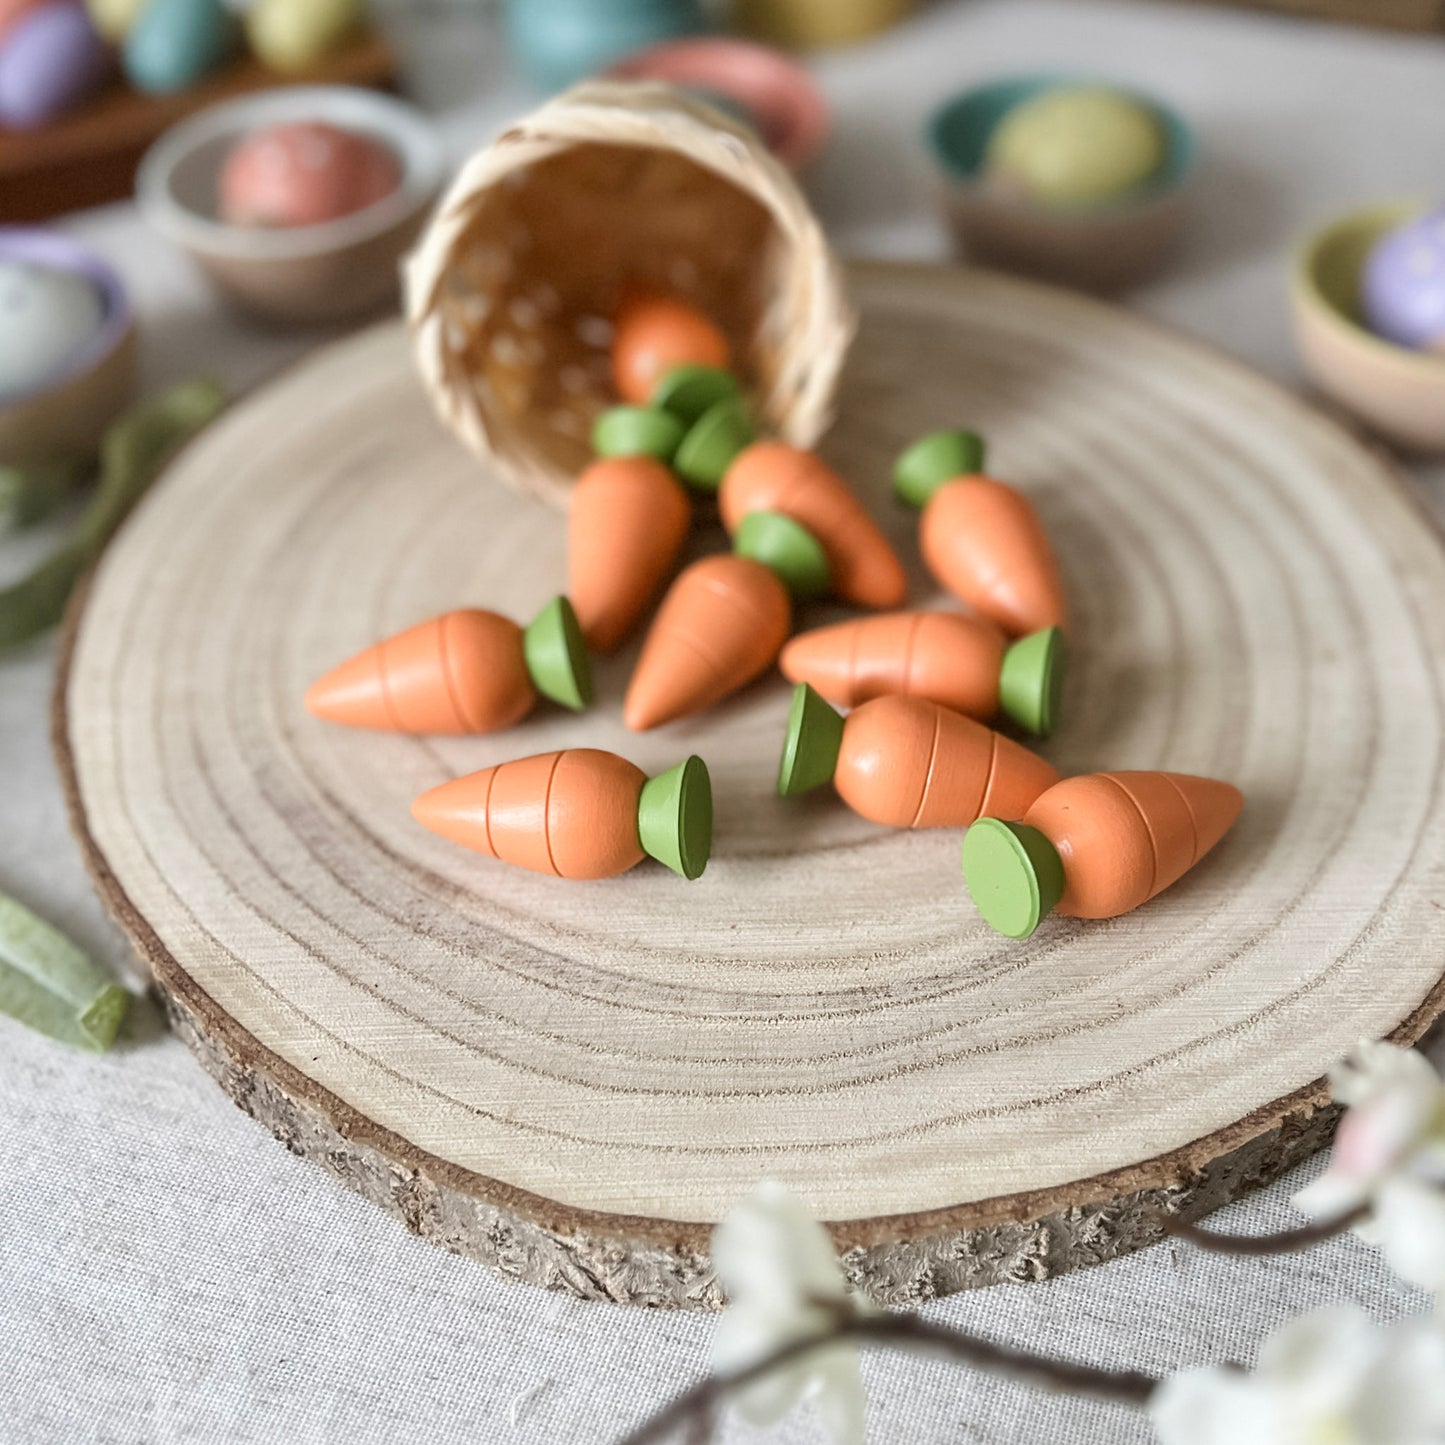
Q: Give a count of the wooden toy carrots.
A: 10